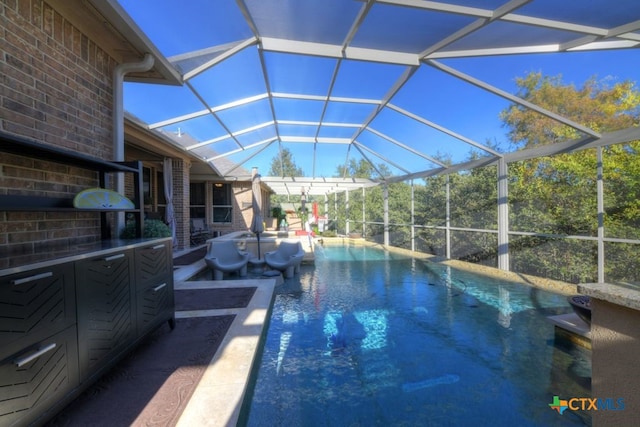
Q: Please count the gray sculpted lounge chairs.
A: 2